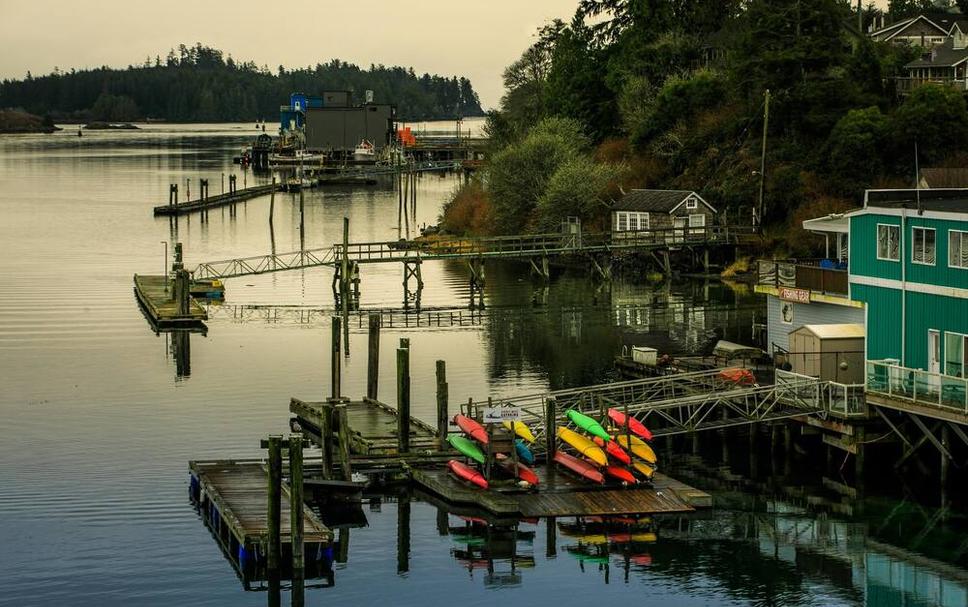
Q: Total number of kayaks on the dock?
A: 14